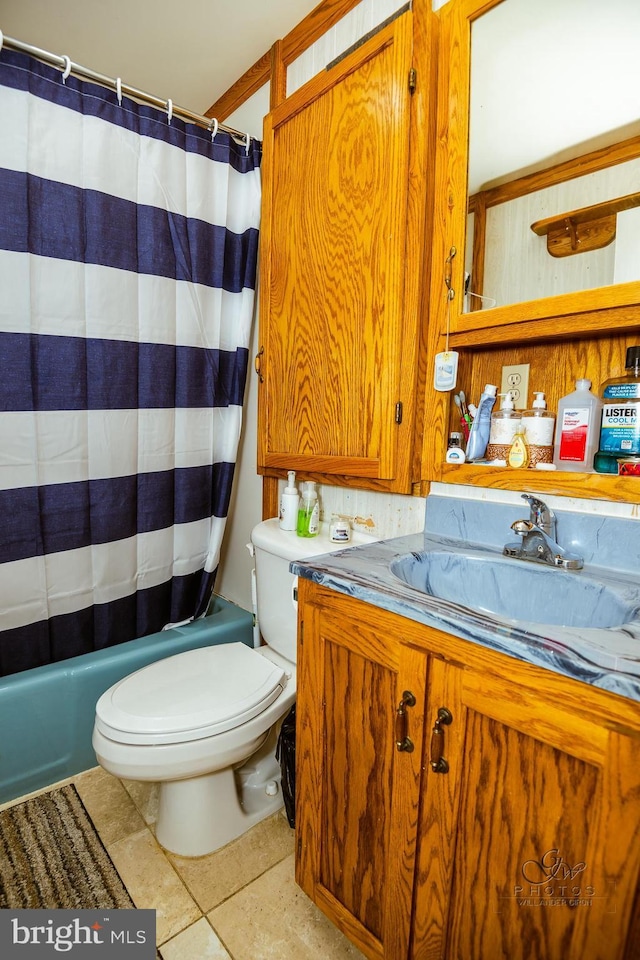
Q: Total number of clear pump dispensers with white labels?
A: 2